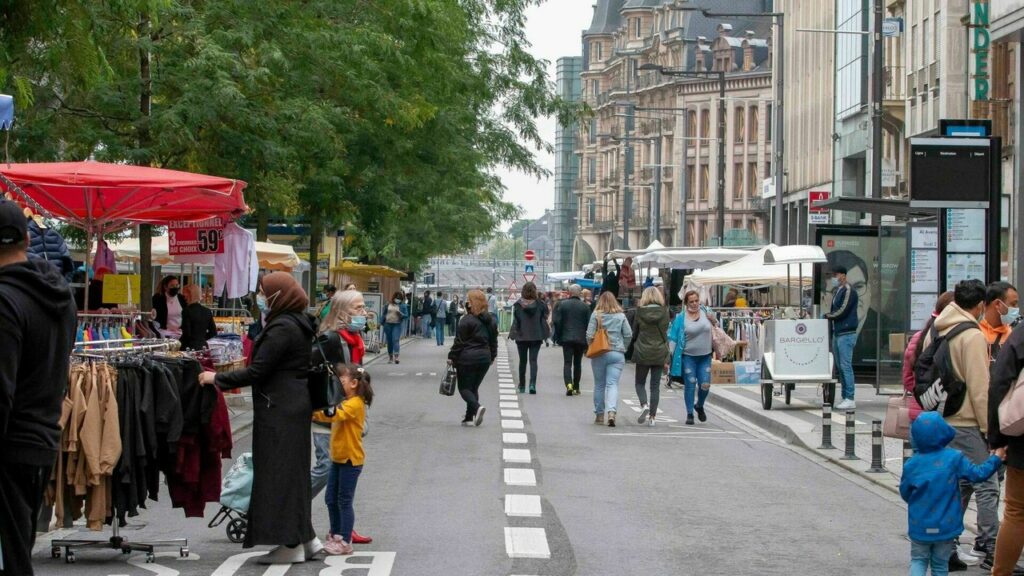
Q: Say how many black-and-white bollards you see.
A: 4